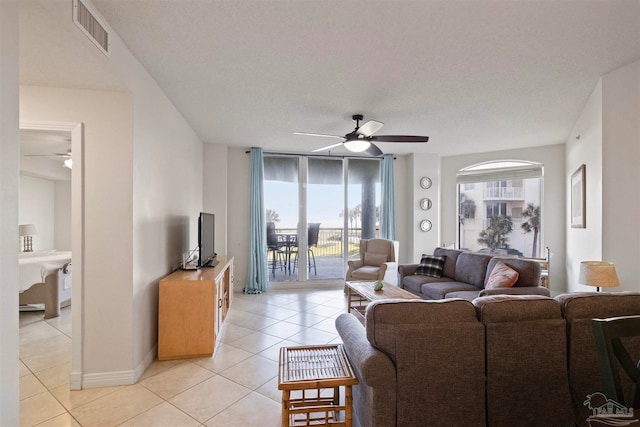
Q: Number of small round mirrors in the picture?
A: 3